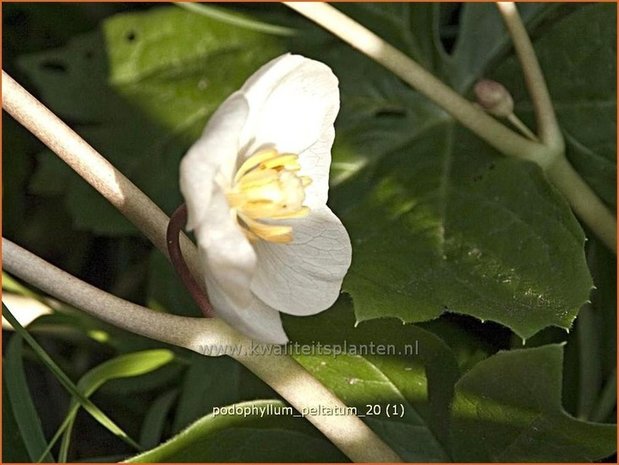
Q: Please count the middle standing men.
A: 0